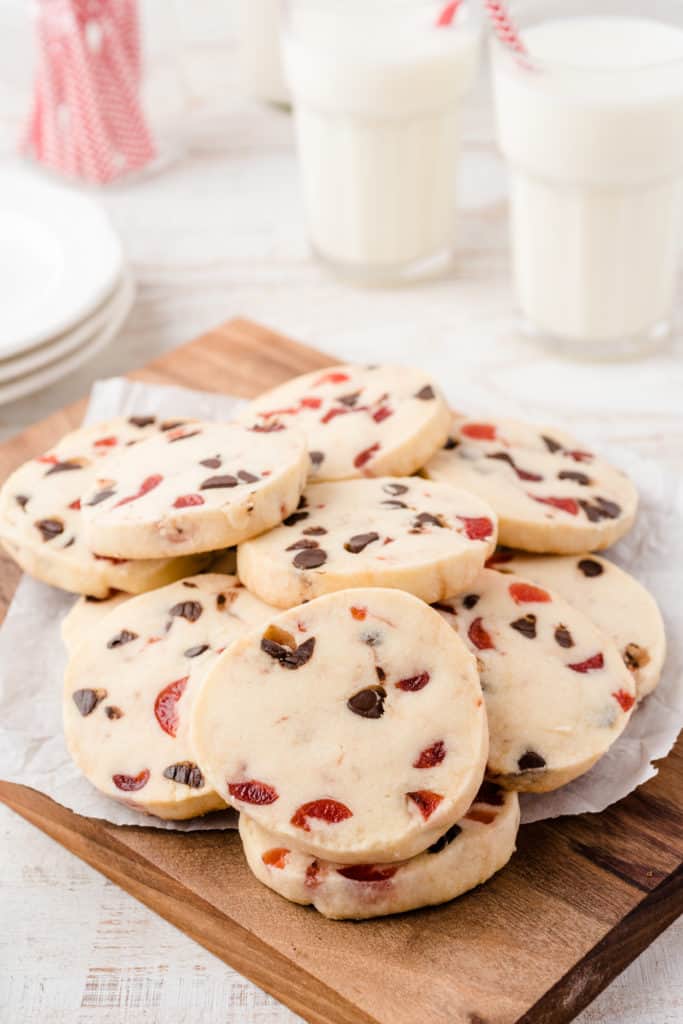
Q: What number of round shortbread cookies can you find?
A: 11